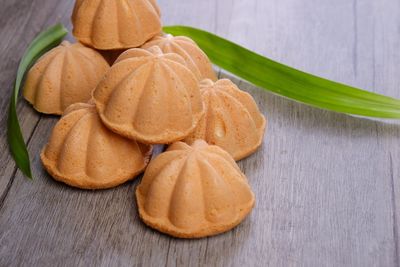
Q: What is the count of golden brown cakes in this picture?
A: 7